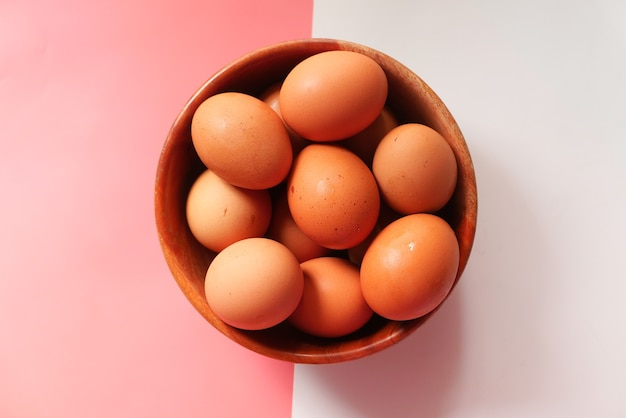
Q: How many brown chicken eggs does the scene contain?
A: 12